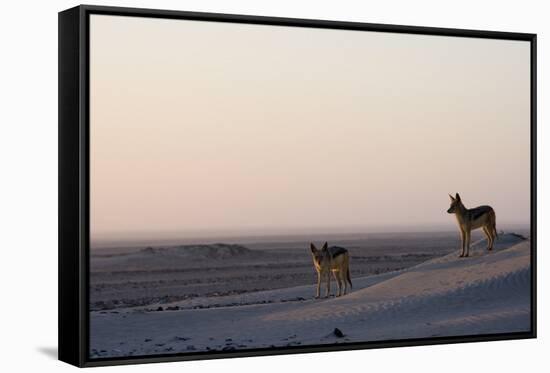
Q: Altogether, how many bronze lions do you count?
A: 0